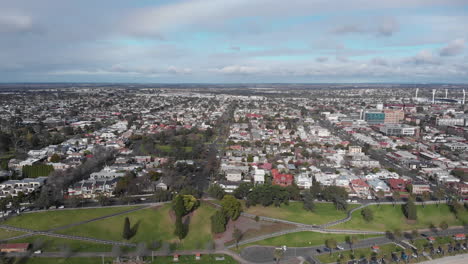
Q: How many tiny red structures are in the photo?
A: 5